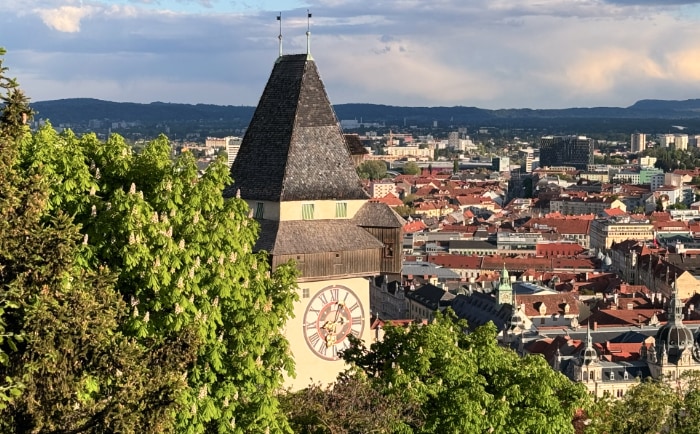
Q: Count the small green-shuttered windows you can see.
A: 3